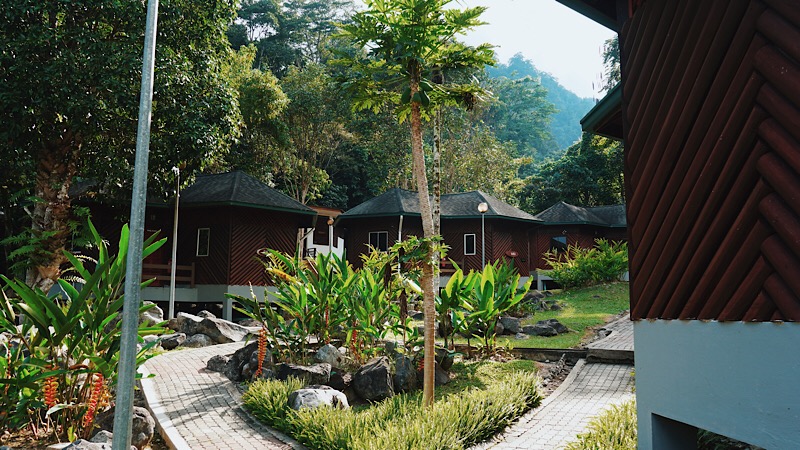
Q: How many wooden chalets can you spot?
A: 4